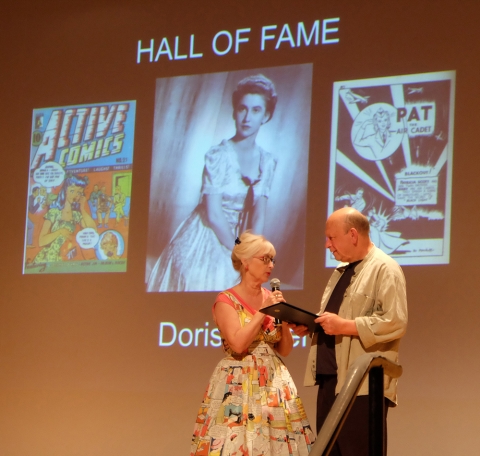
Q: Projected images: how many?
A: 3